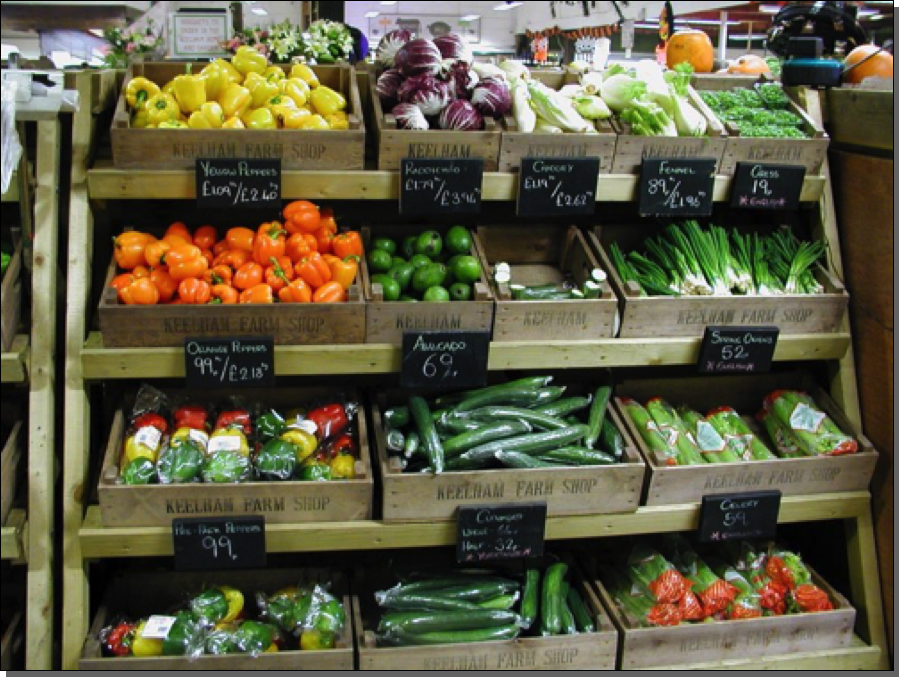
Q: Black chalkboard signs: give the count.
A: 11